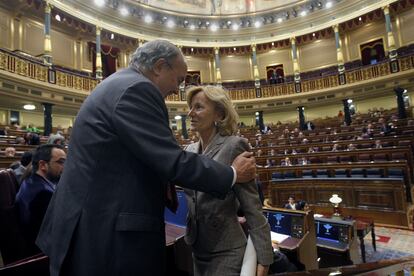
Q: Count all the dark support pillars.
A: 6